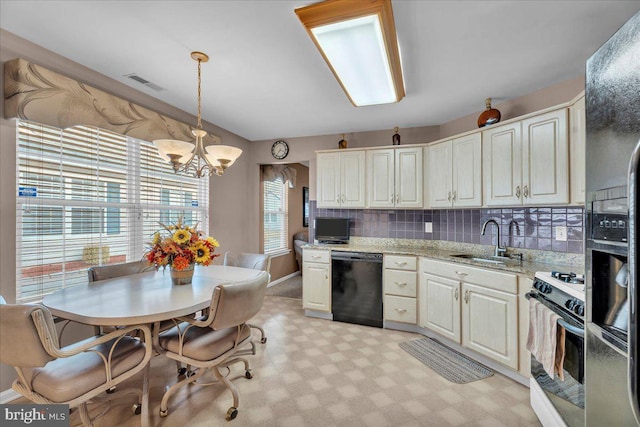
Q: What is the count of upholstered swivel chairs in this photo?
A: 4